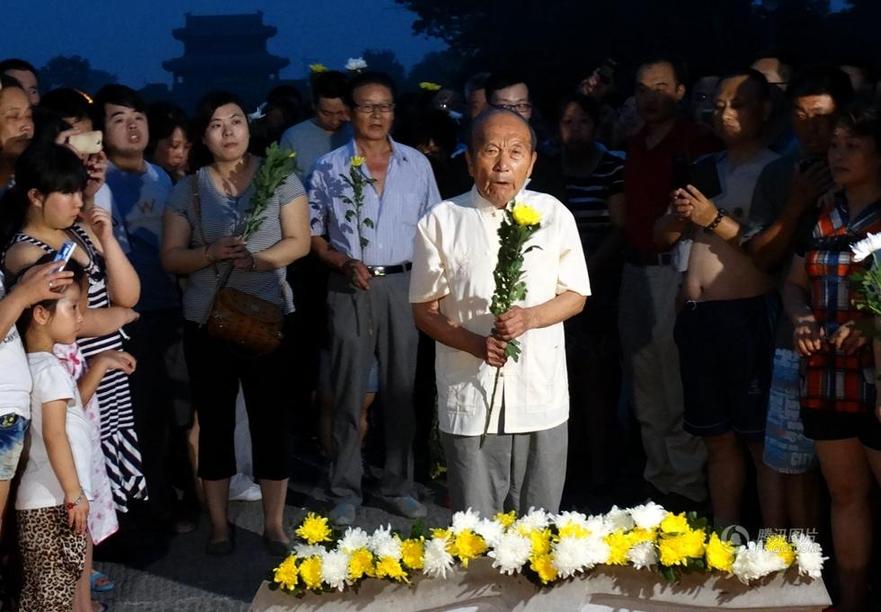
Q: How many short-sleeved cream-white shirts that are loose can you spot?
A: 1